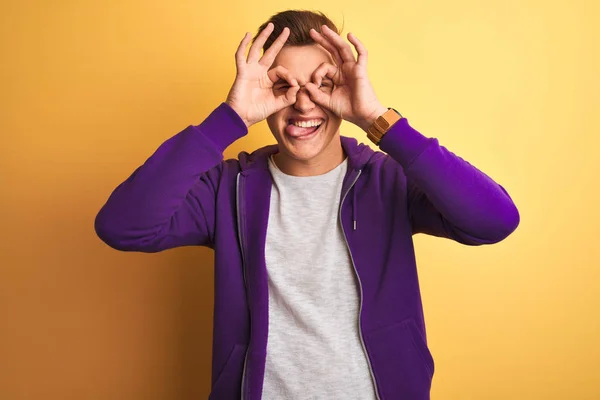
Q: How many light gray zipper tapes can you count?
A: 2